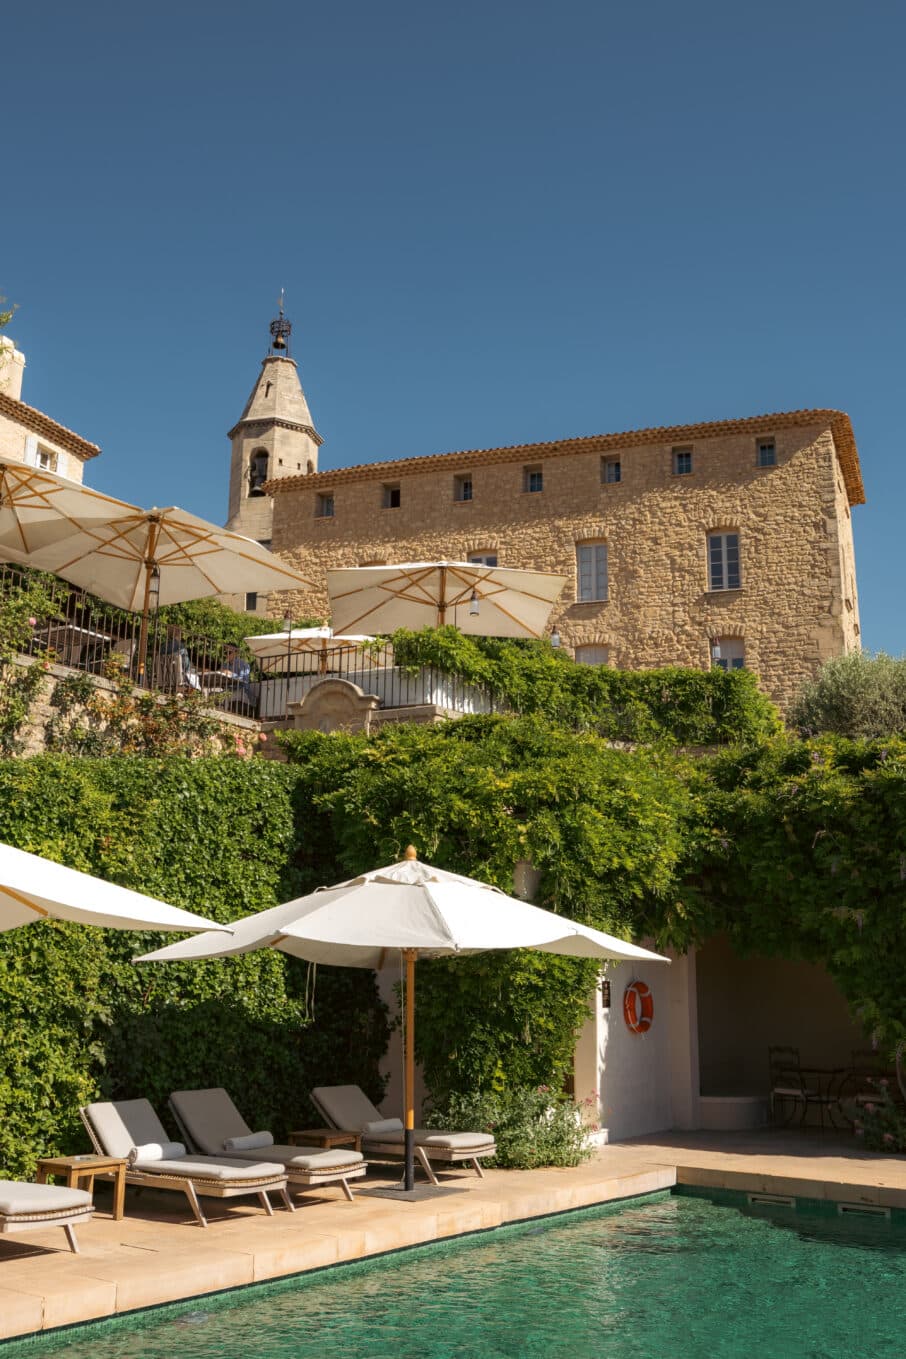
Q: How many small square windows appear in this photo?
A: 7